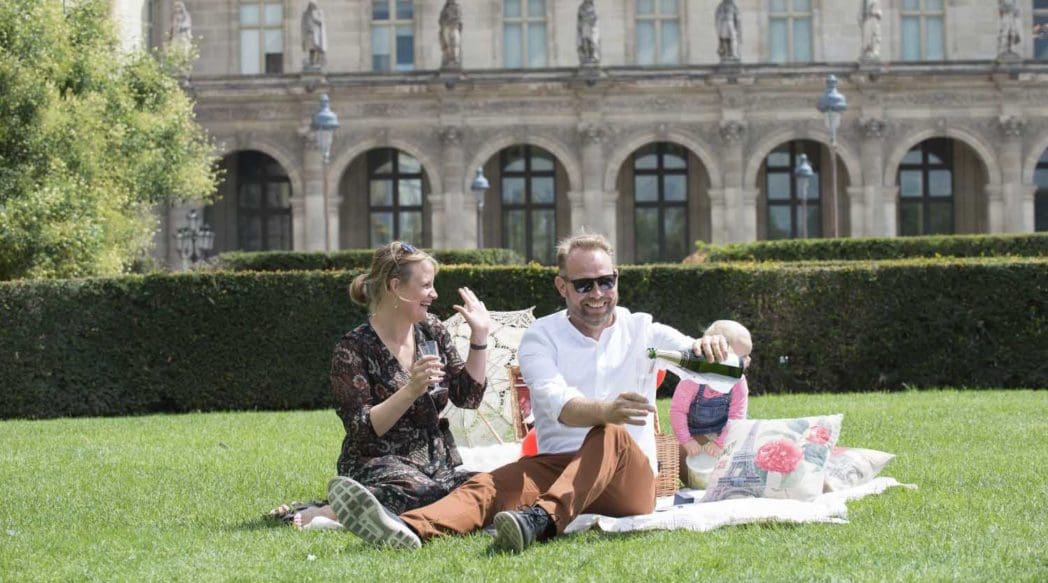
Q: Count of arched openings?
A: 7